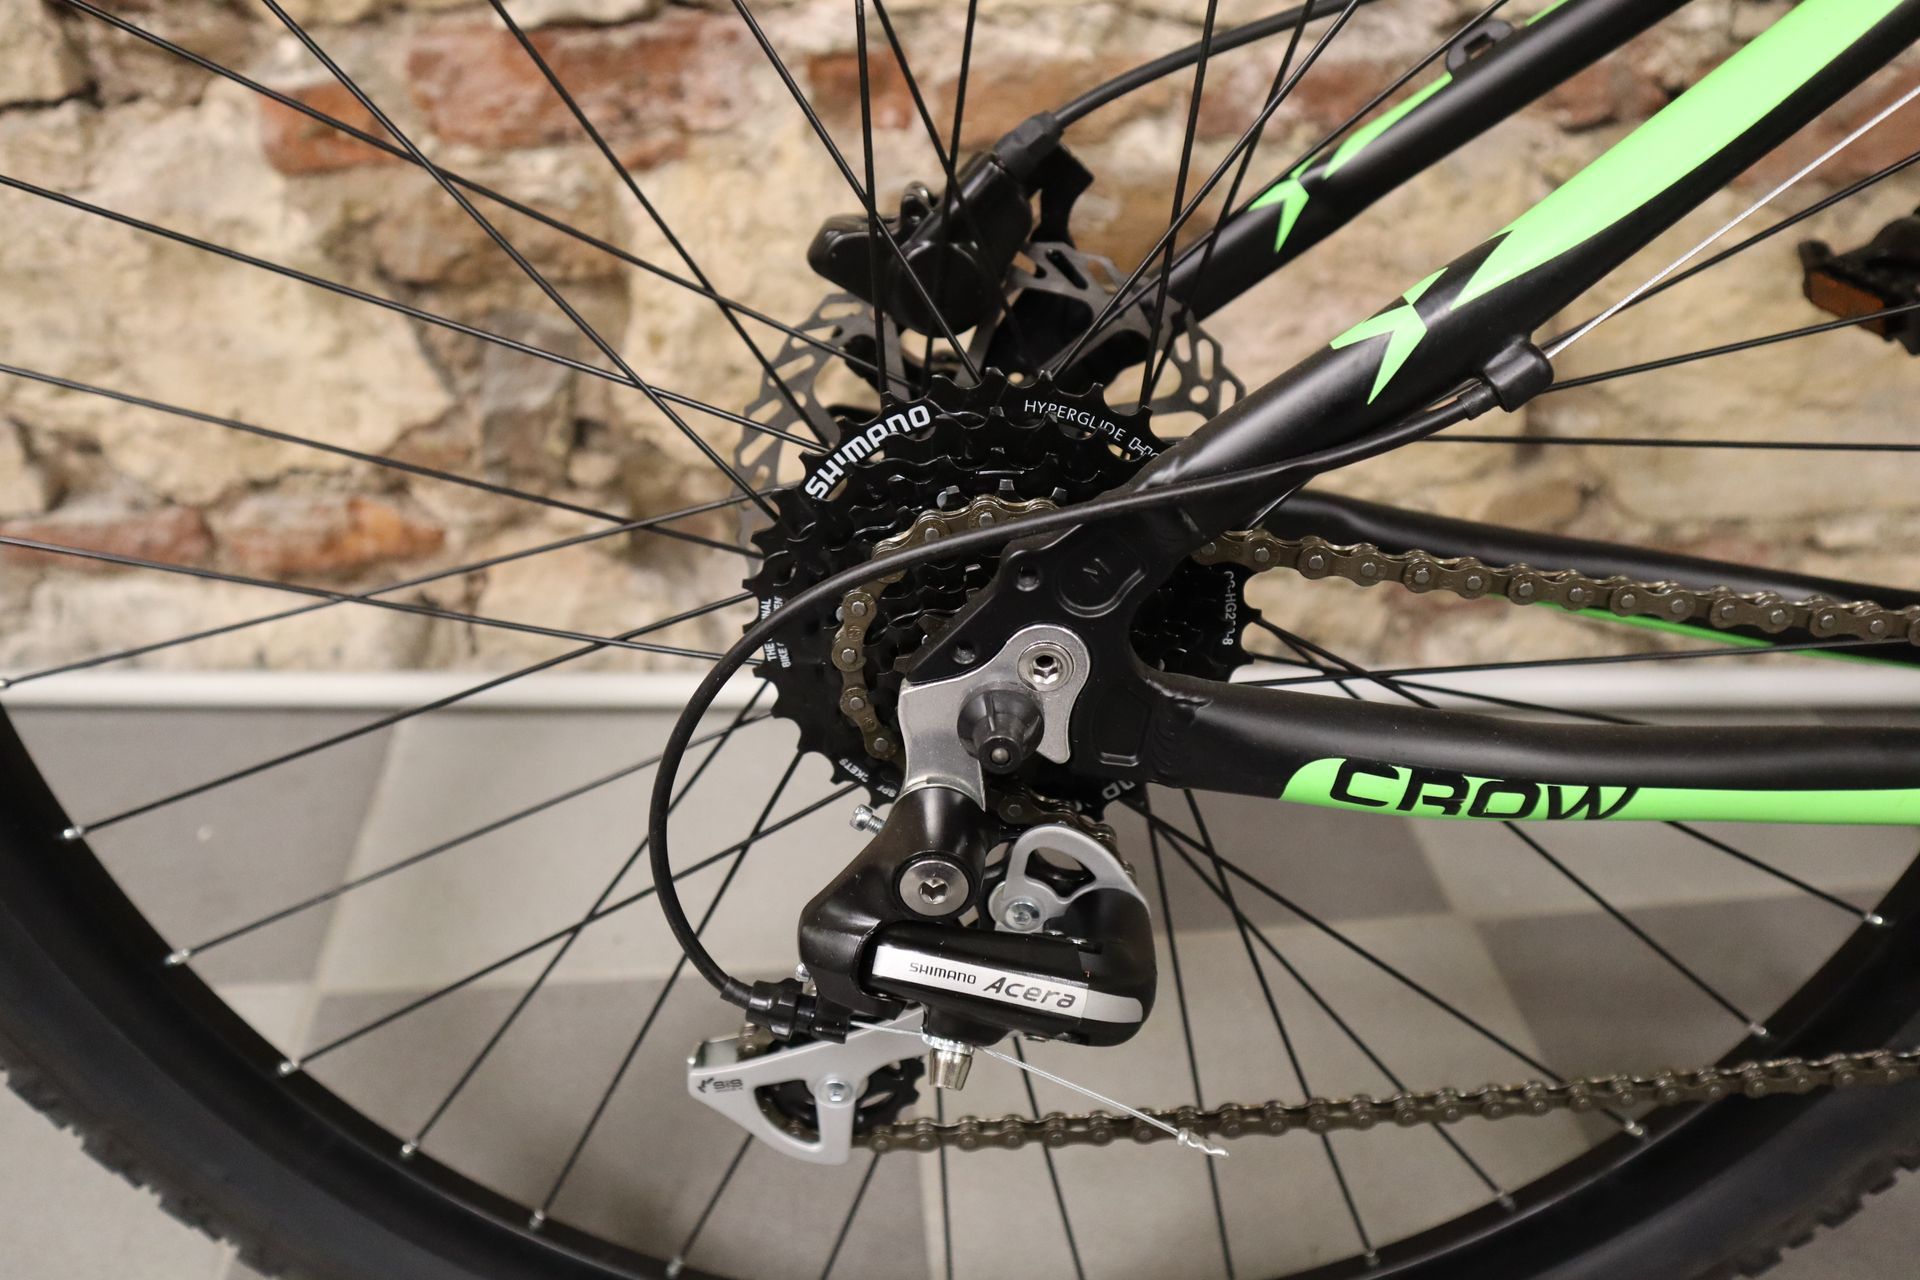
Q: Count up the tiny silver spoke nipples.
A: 12